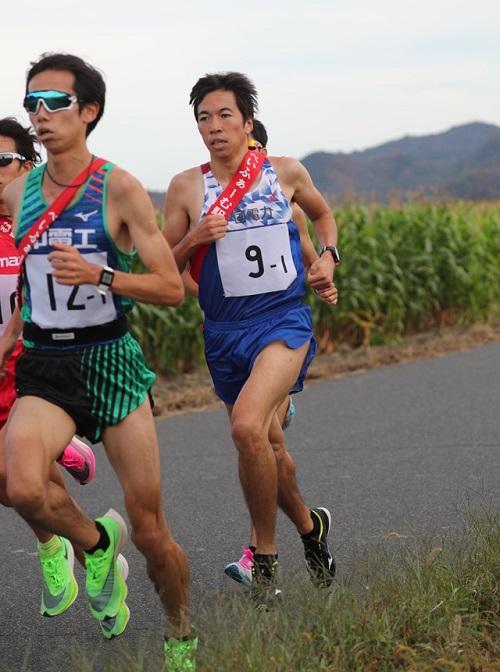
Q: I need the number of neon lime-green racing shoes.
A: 4